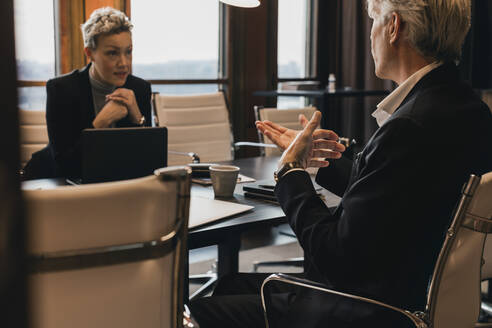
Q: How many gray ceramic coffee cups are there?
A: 1